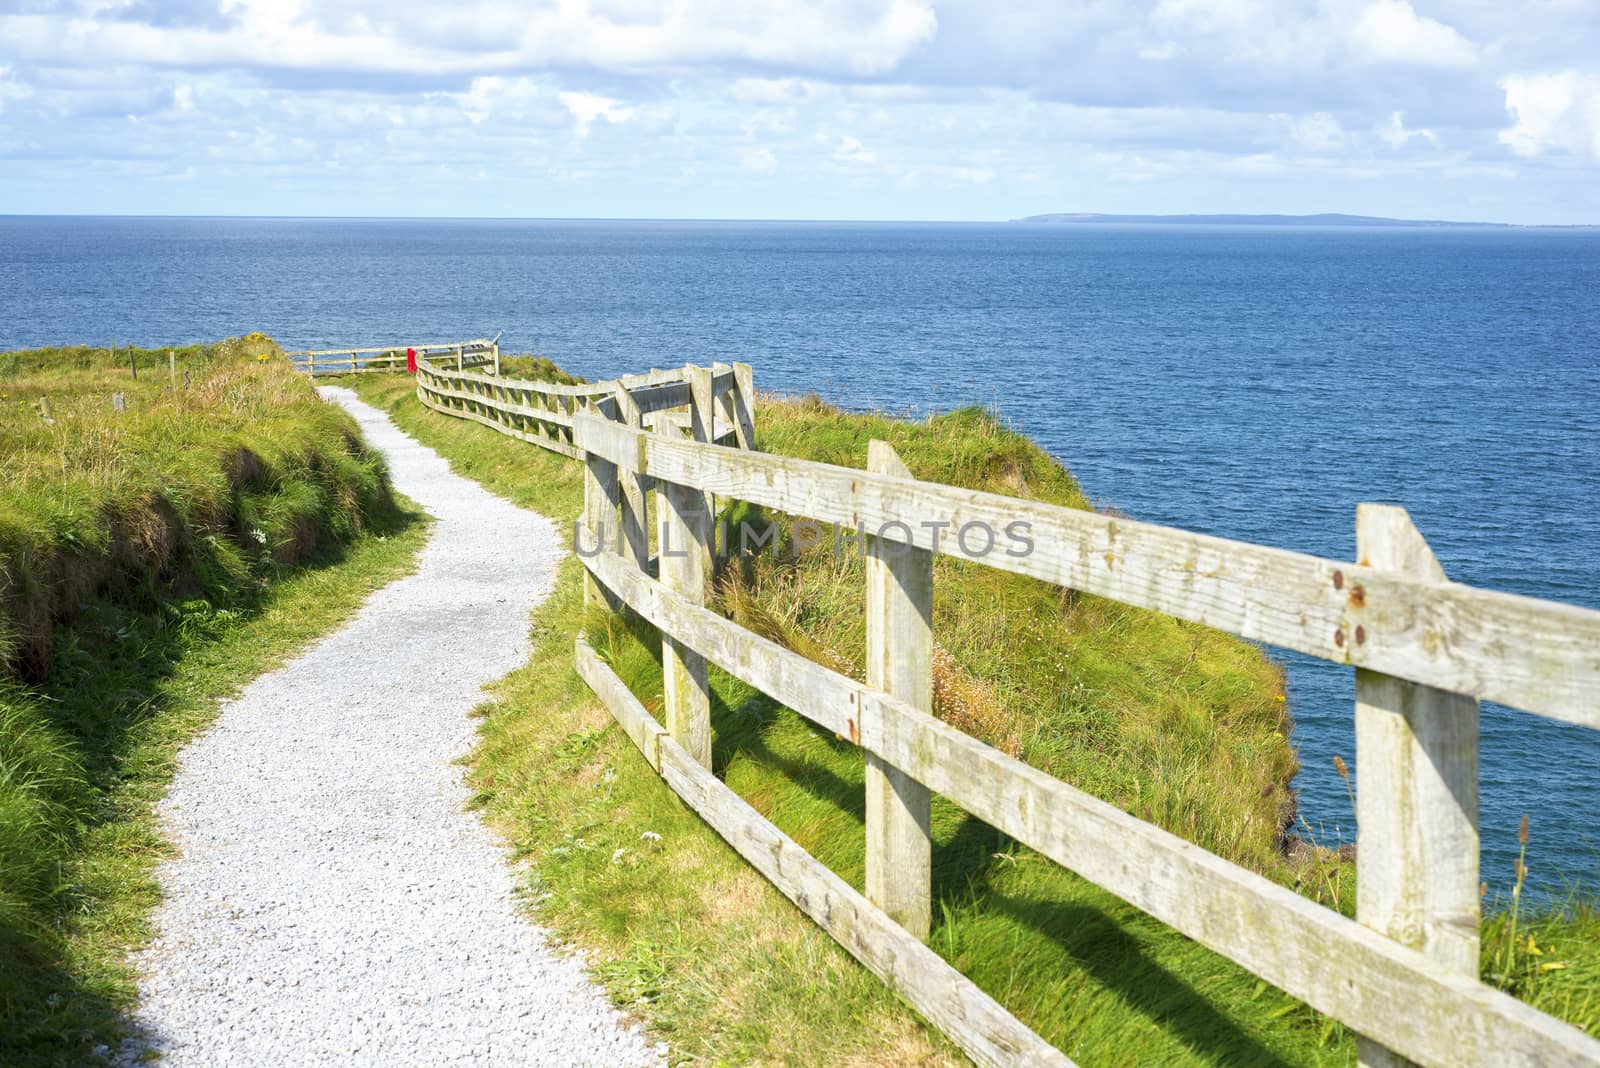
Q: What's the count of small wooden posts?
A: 4